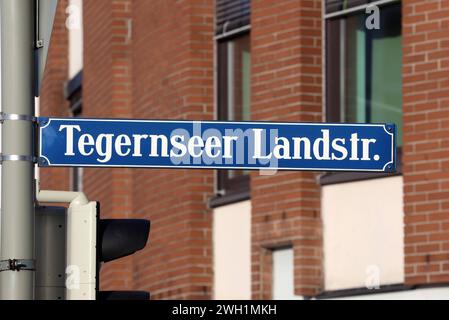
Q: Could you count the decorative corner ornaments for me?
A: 4